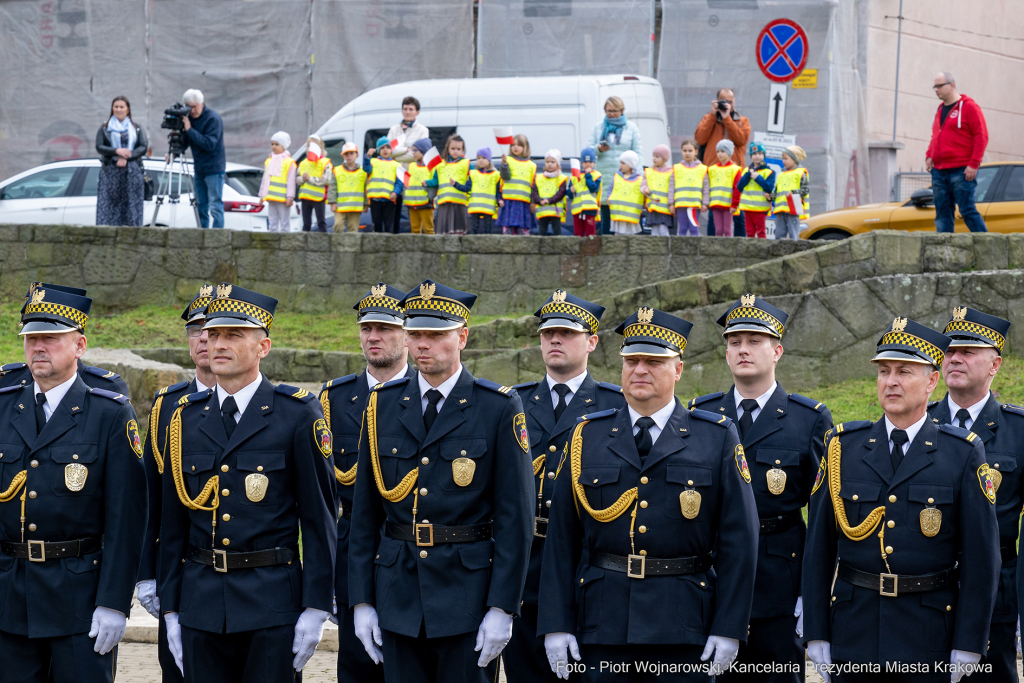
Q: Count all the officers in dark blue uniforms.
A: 11